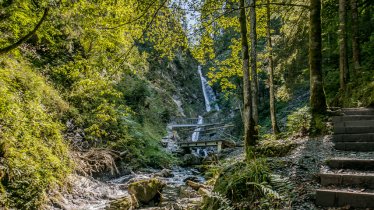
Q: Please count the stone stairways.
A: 1